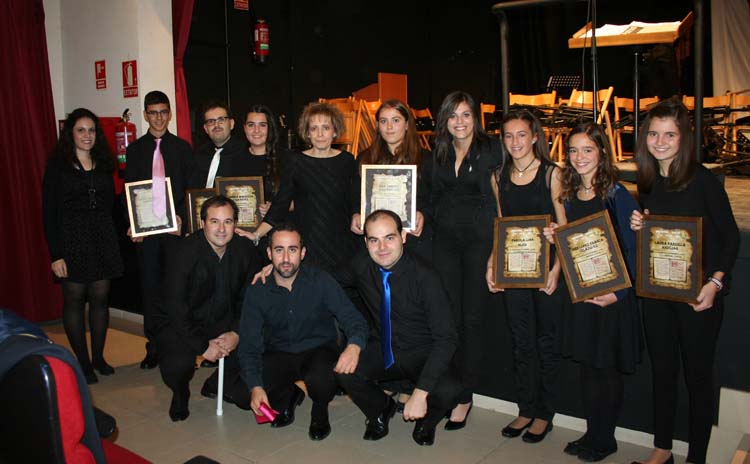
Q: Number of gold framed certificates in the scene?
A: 5